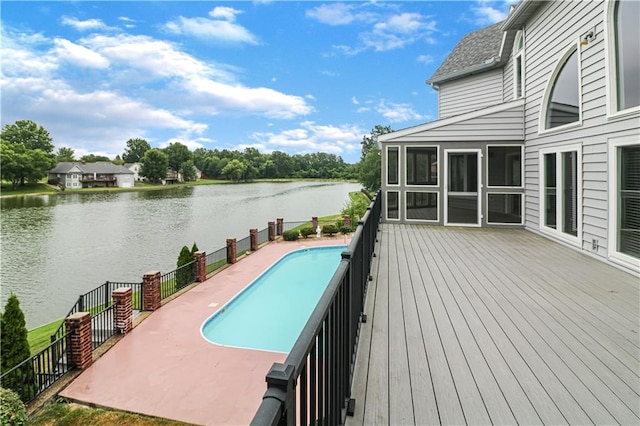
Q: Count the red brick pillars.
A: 10